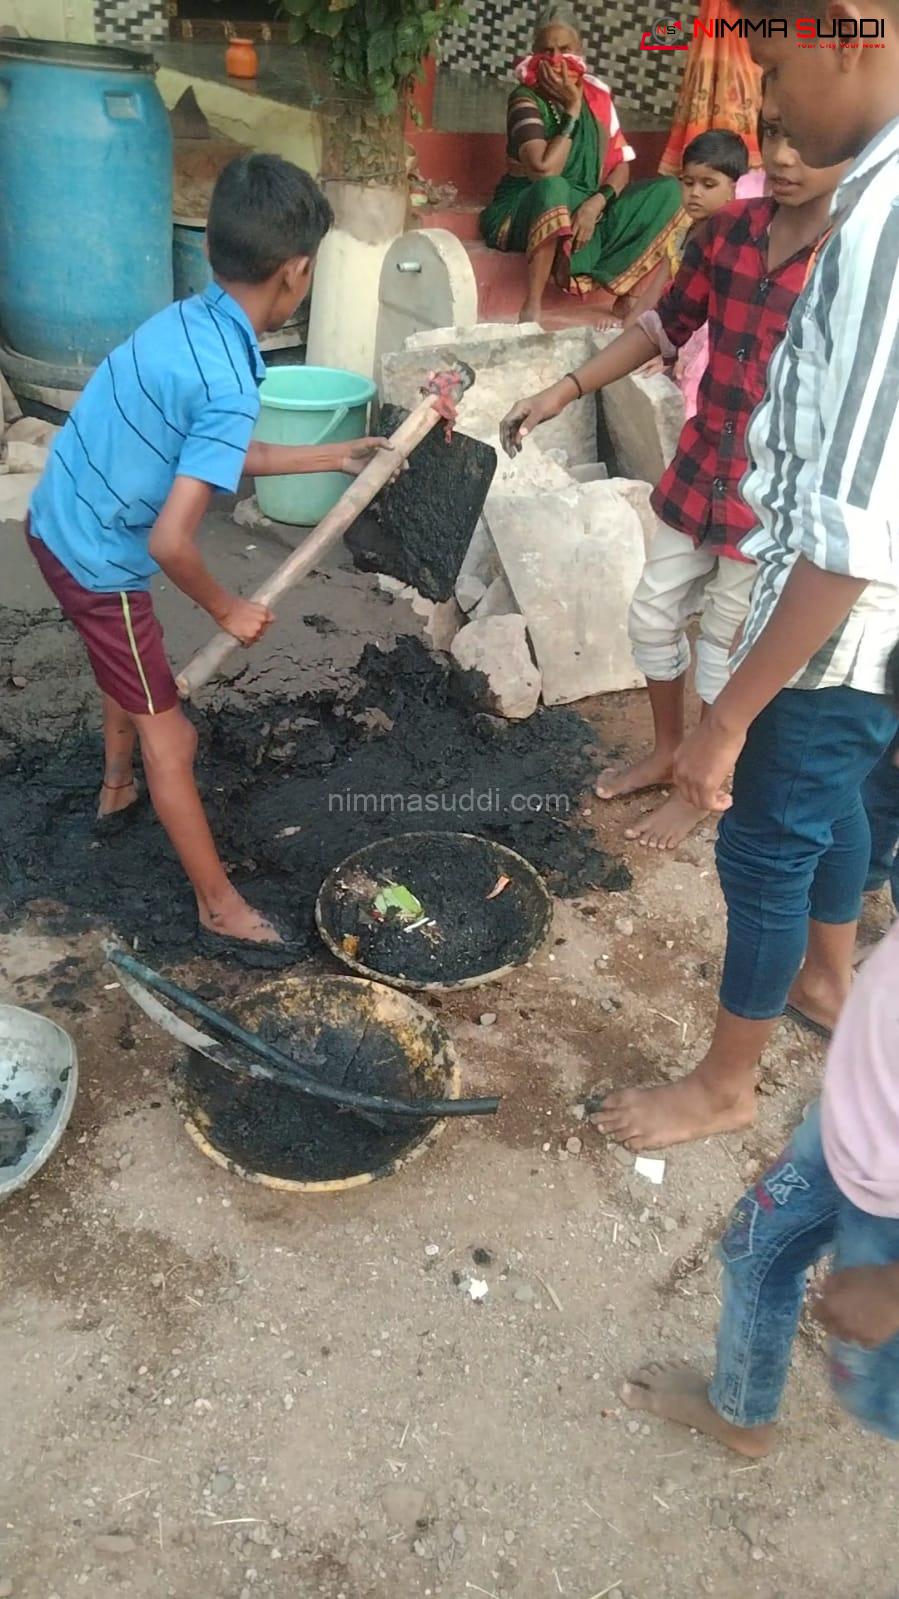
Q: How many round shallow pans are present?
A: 3